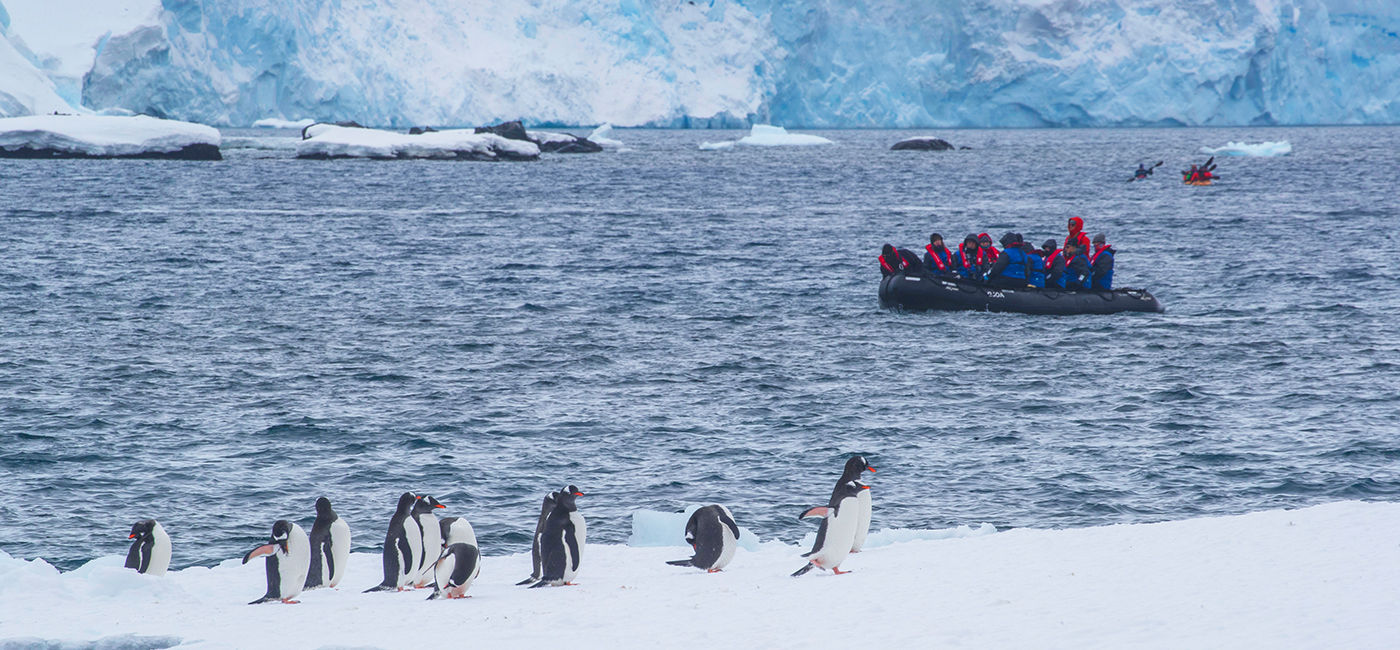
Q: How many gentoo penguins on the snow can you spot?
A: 12